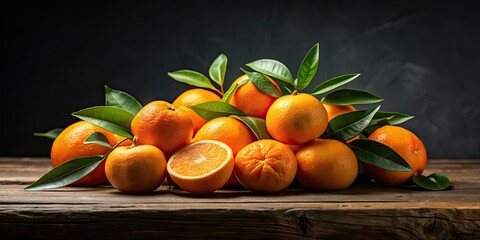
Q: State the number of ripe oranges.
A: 12